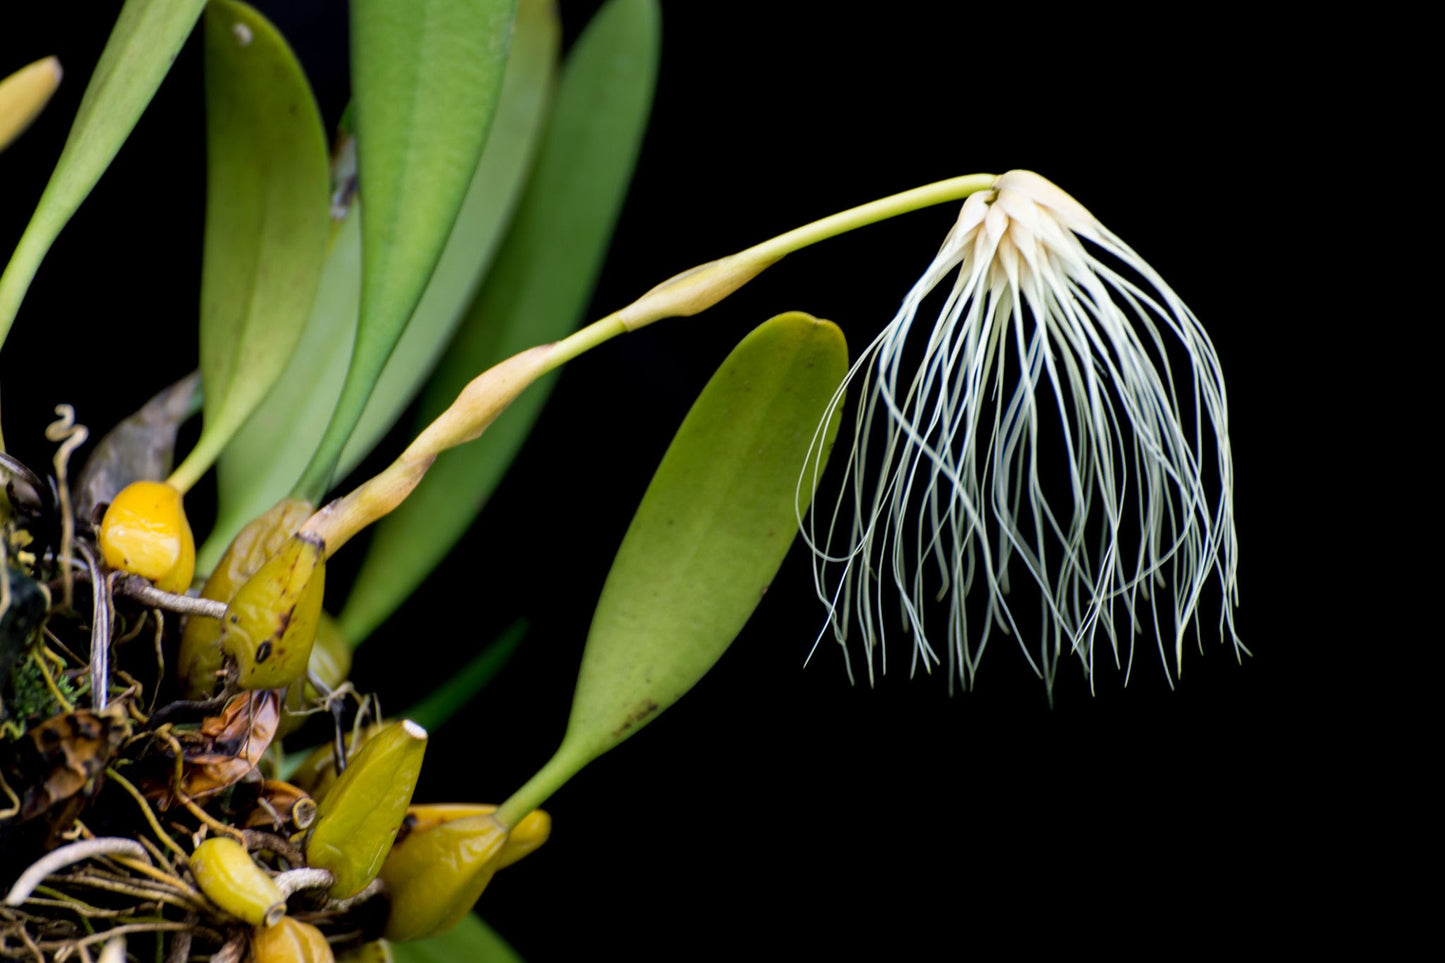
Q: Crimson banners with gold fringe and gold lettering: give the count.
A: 0